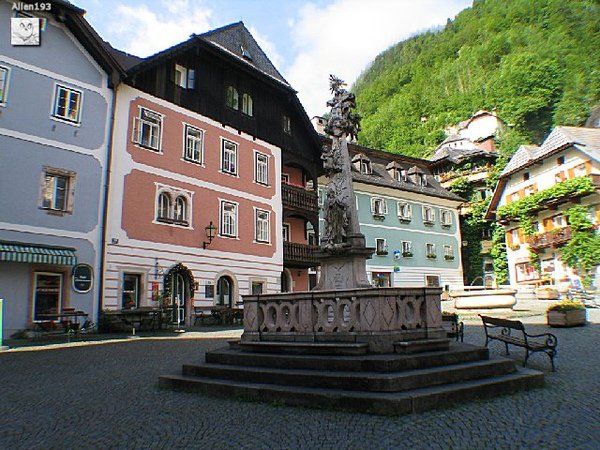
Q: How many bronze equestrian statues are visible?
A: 0